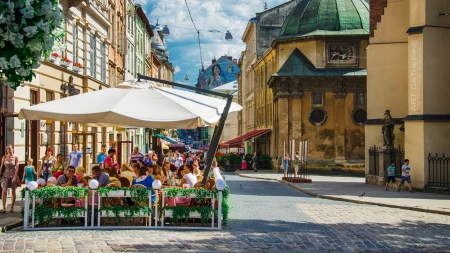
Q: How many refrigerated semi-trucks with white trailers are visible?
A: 0